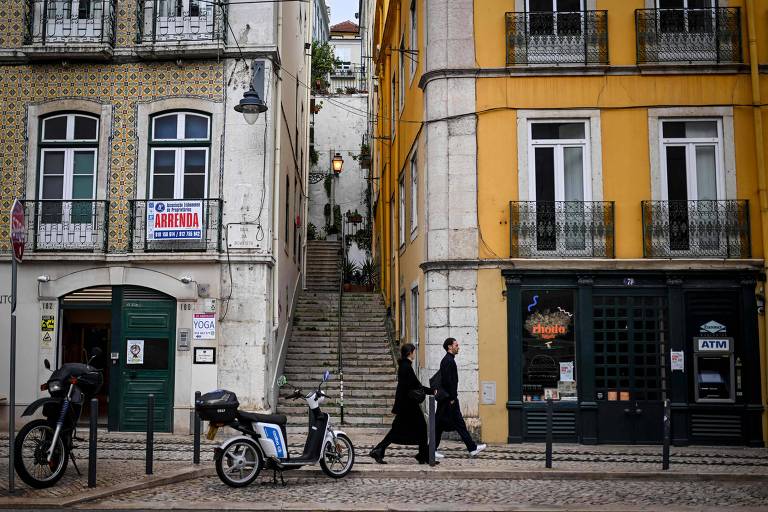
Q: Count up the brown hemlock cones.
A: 0